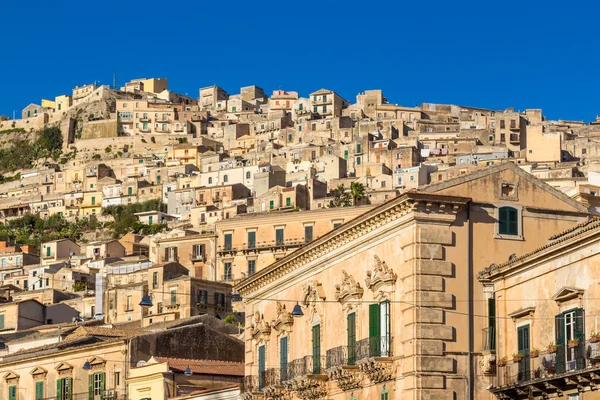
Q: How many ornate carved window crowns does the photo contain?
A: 5